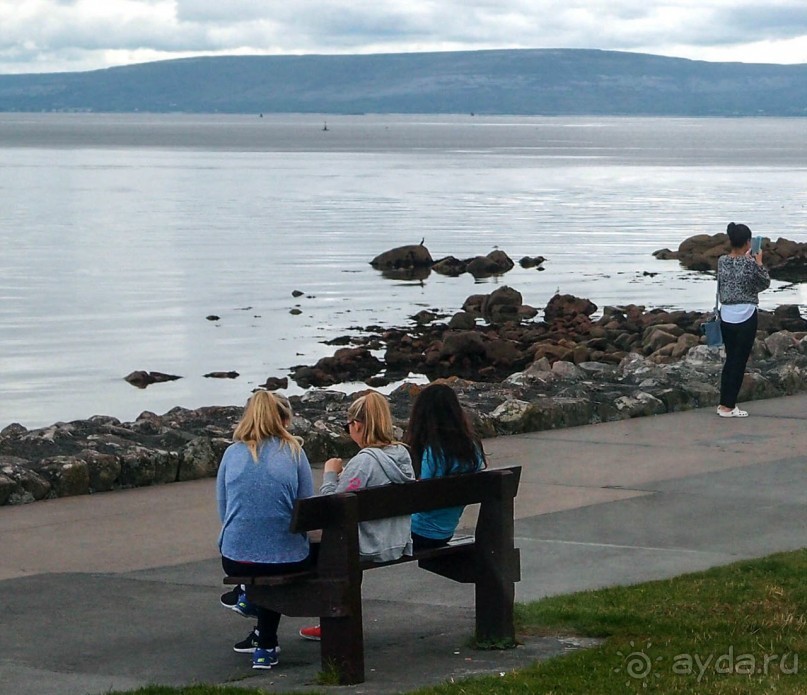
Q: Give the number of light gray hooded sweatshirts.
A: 1